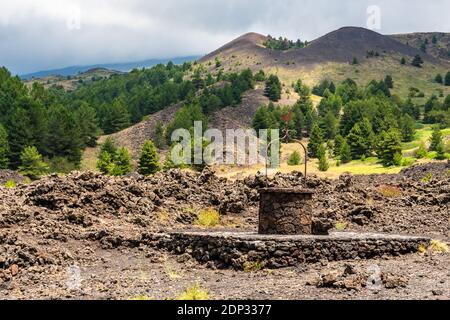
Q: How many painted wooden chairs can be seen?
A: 0